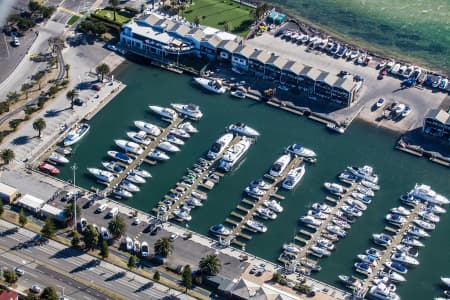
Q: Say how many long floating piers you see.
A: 5